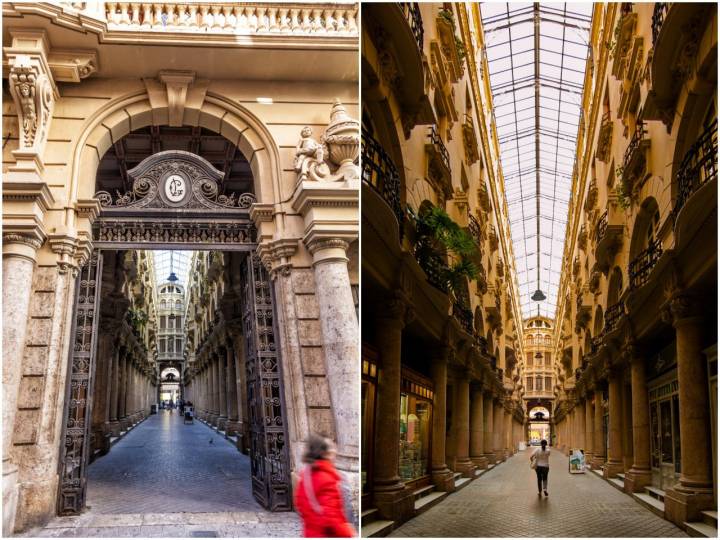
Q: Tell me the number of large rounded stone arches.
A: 1